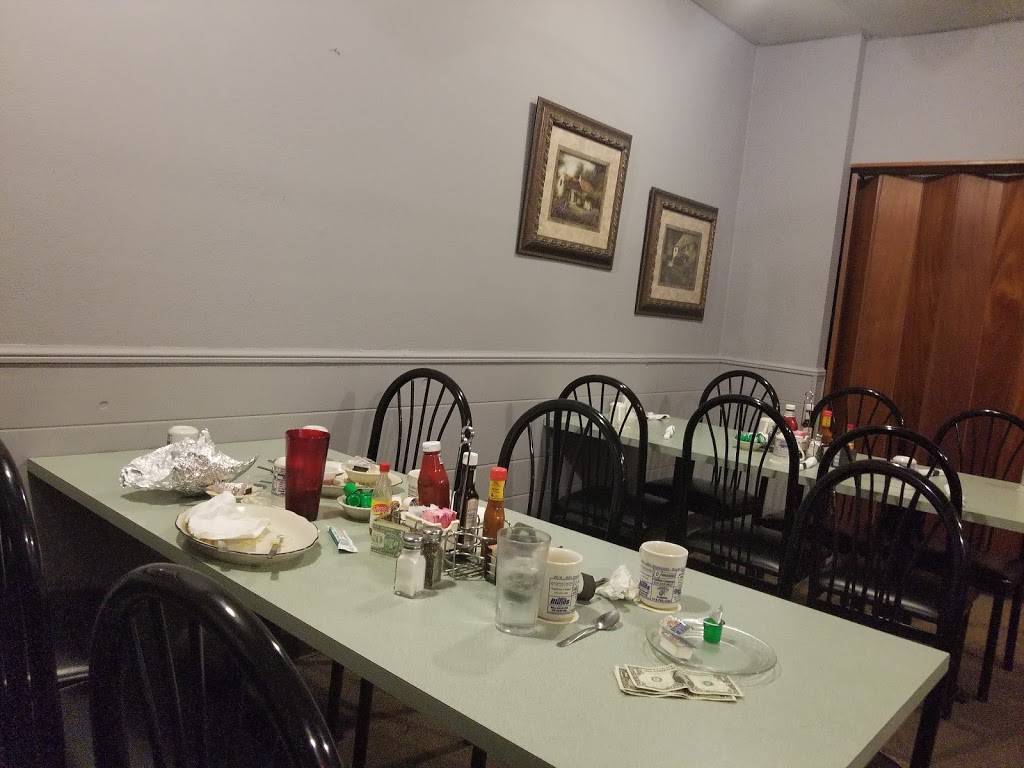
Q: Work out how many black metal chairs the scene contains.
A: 11